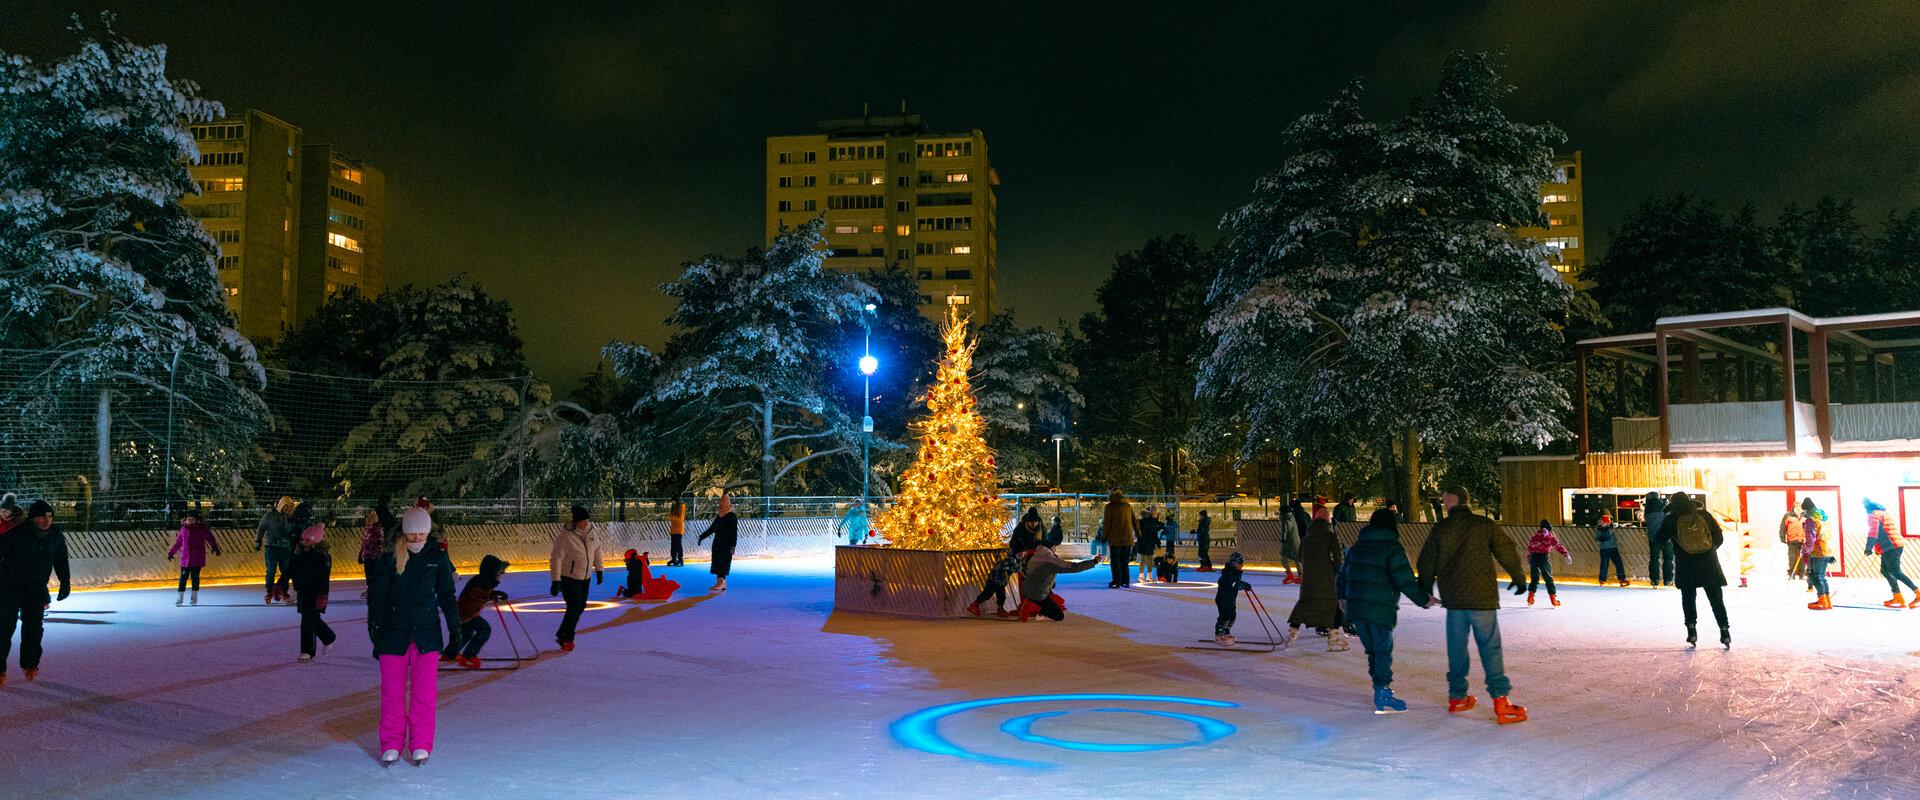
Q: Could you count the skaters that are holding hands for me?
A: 2